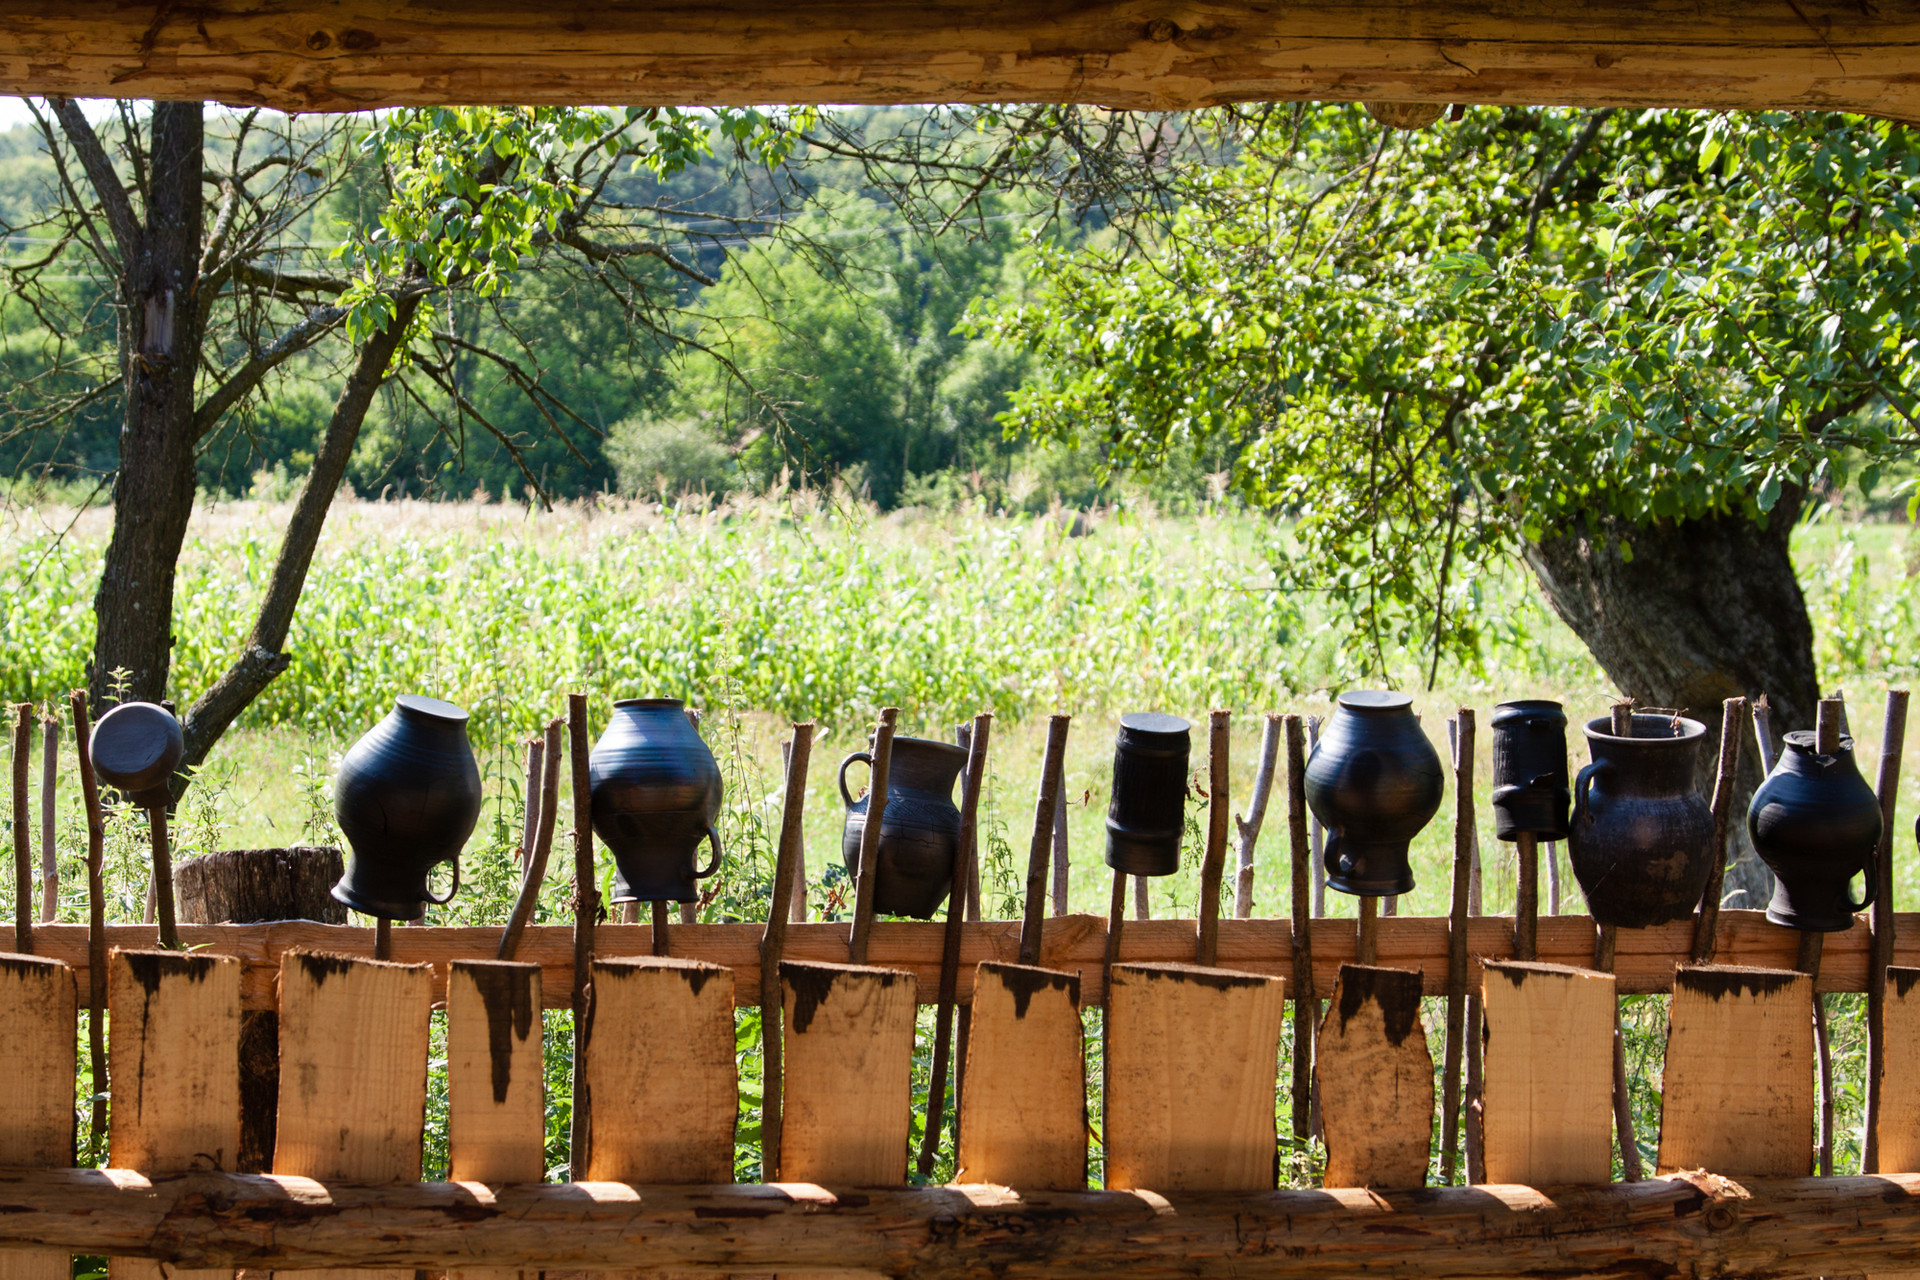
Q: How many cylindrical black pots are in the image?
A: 2